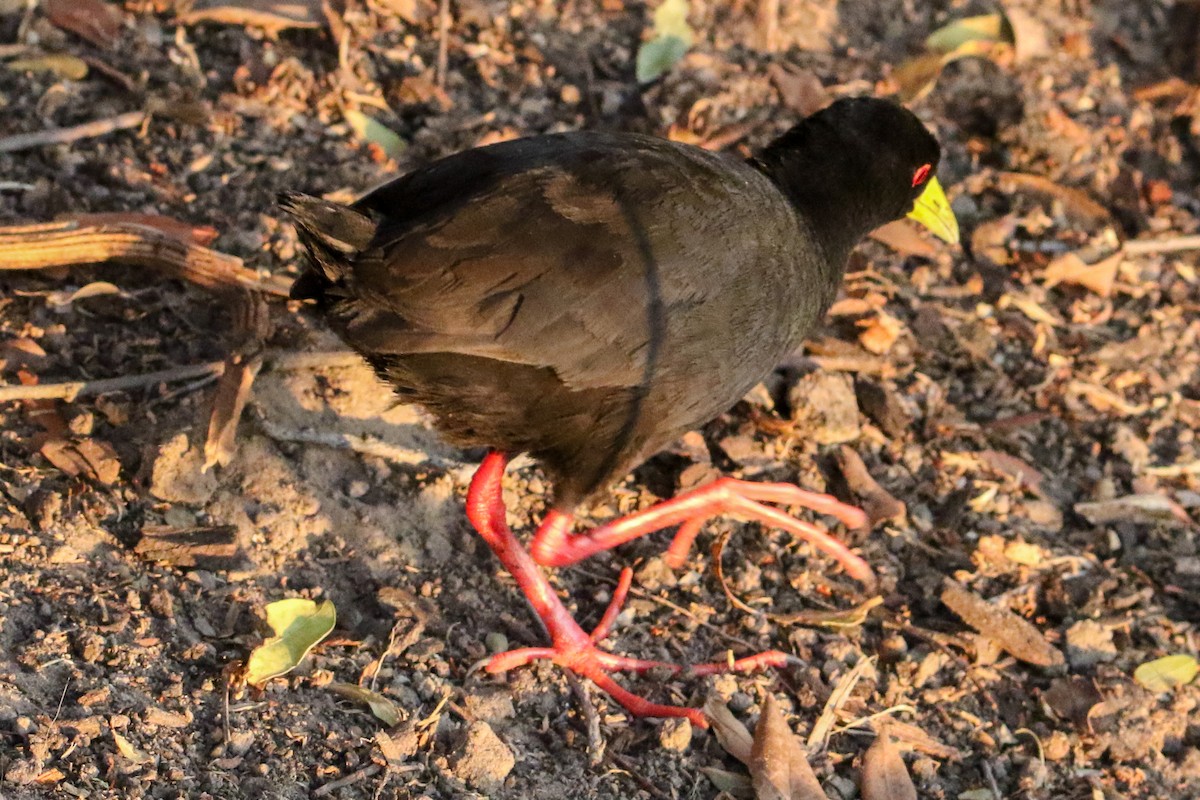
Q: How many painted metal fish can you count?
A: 0